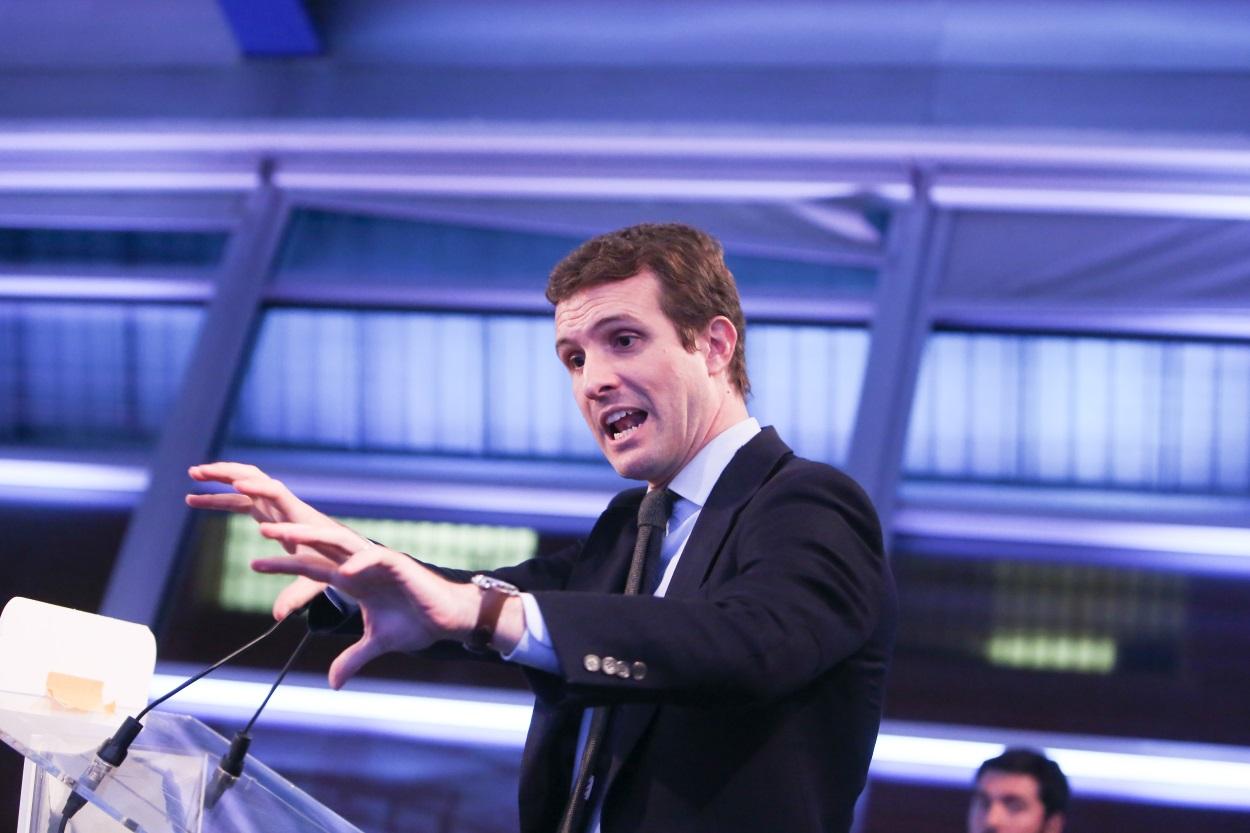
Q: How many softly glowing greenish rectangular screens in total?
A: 2